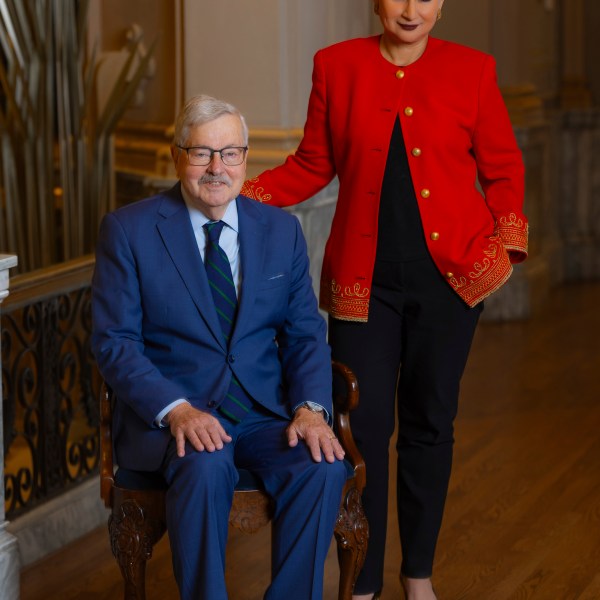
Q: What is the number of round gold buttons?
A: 6